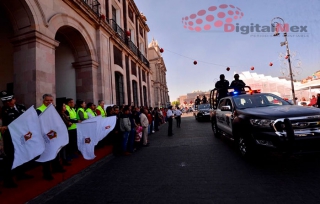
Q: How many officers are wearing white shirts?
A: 2